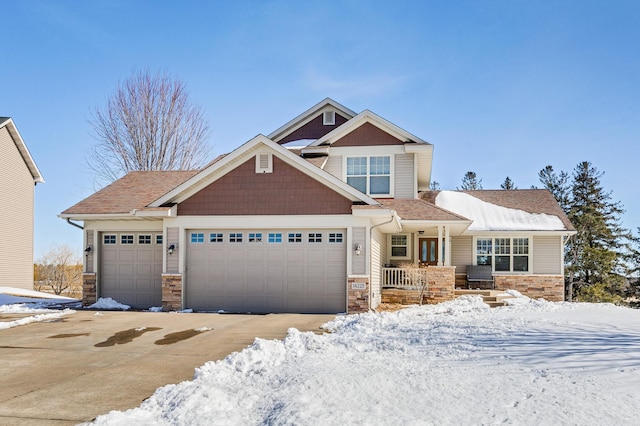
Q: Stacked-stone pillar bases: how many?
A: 4